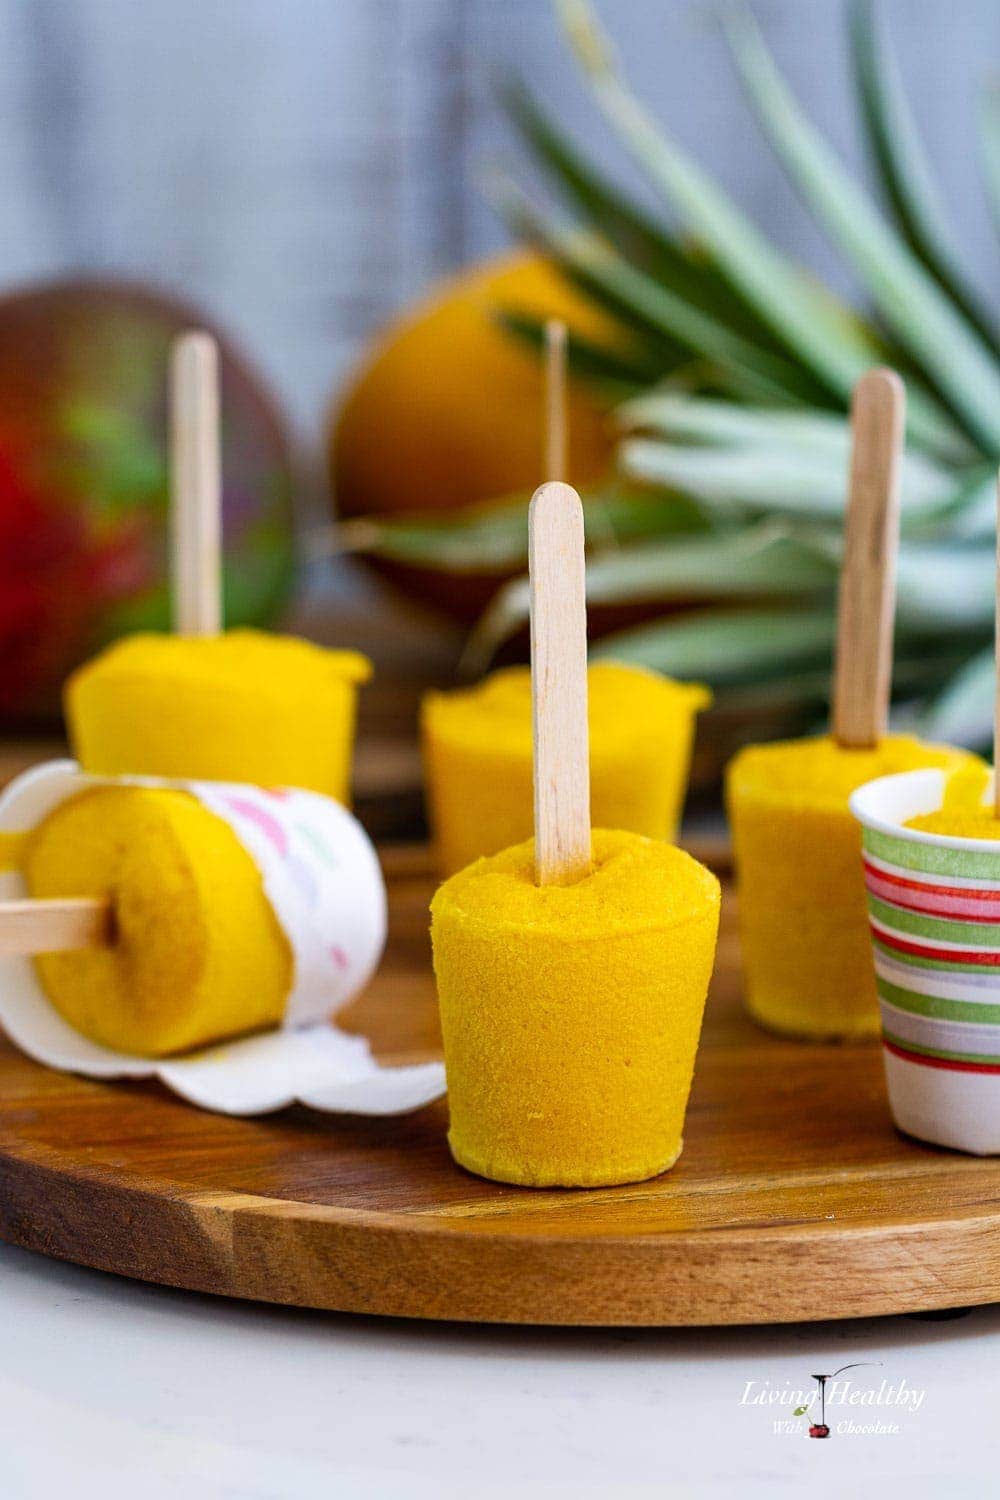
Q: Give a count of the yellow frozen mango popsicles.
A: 6